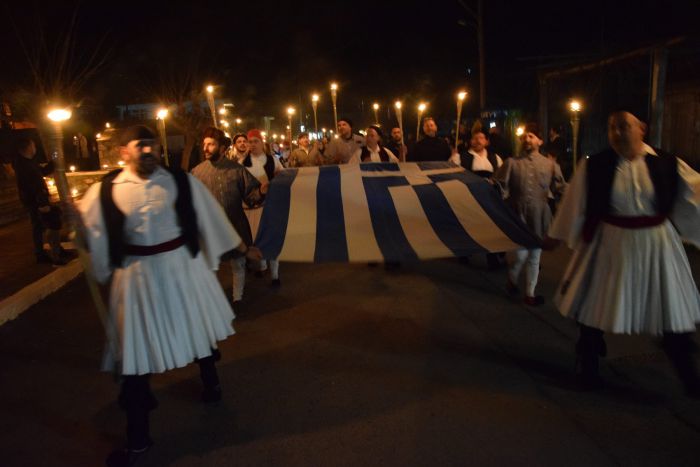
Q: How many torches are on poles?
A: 12